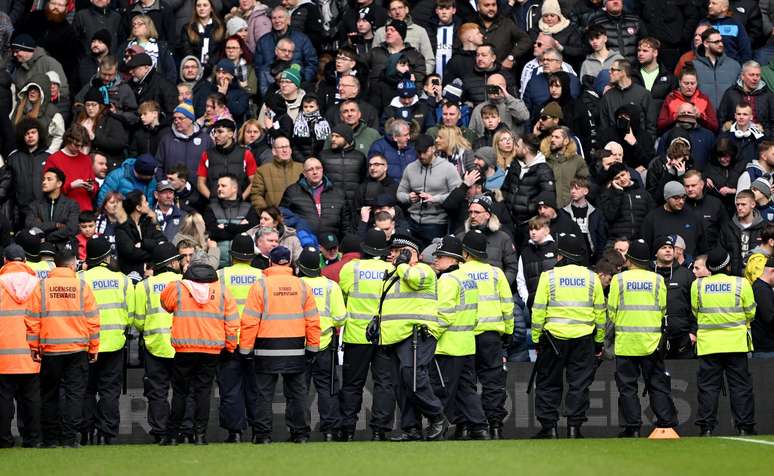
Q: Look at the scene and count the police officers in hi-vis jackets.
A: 13